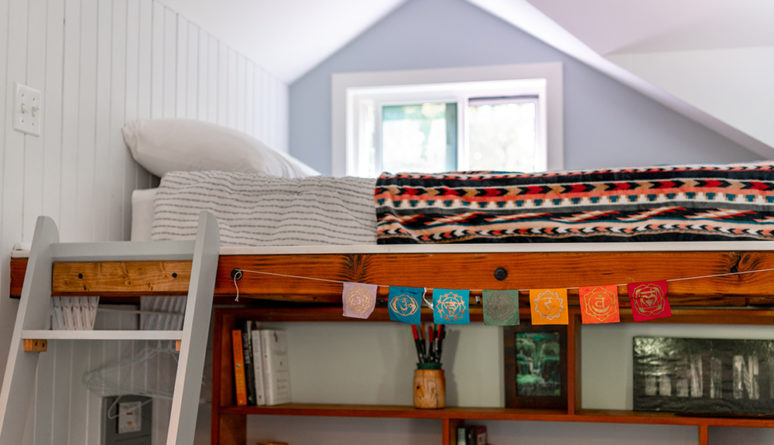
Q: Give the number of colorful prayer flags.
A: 7